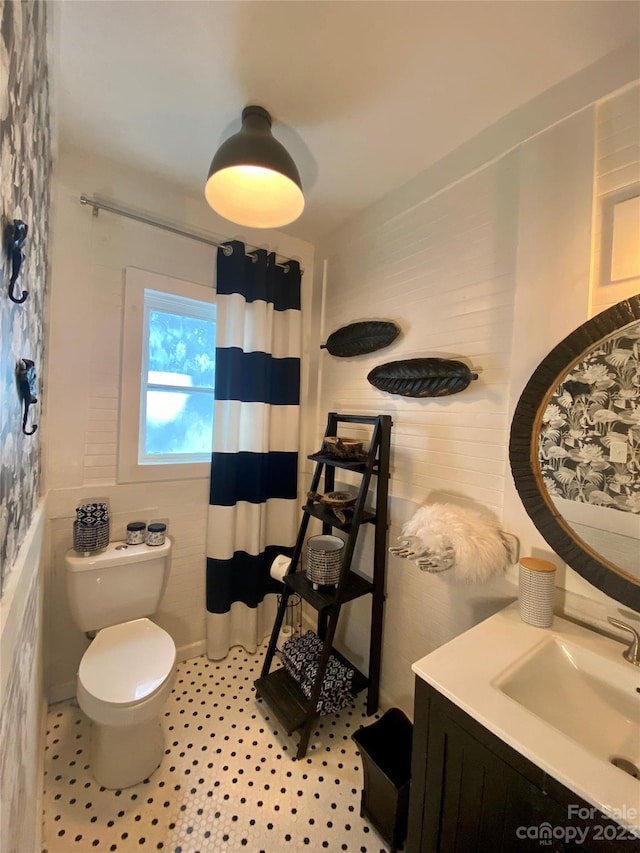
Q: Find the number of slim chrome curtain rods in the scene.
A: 1